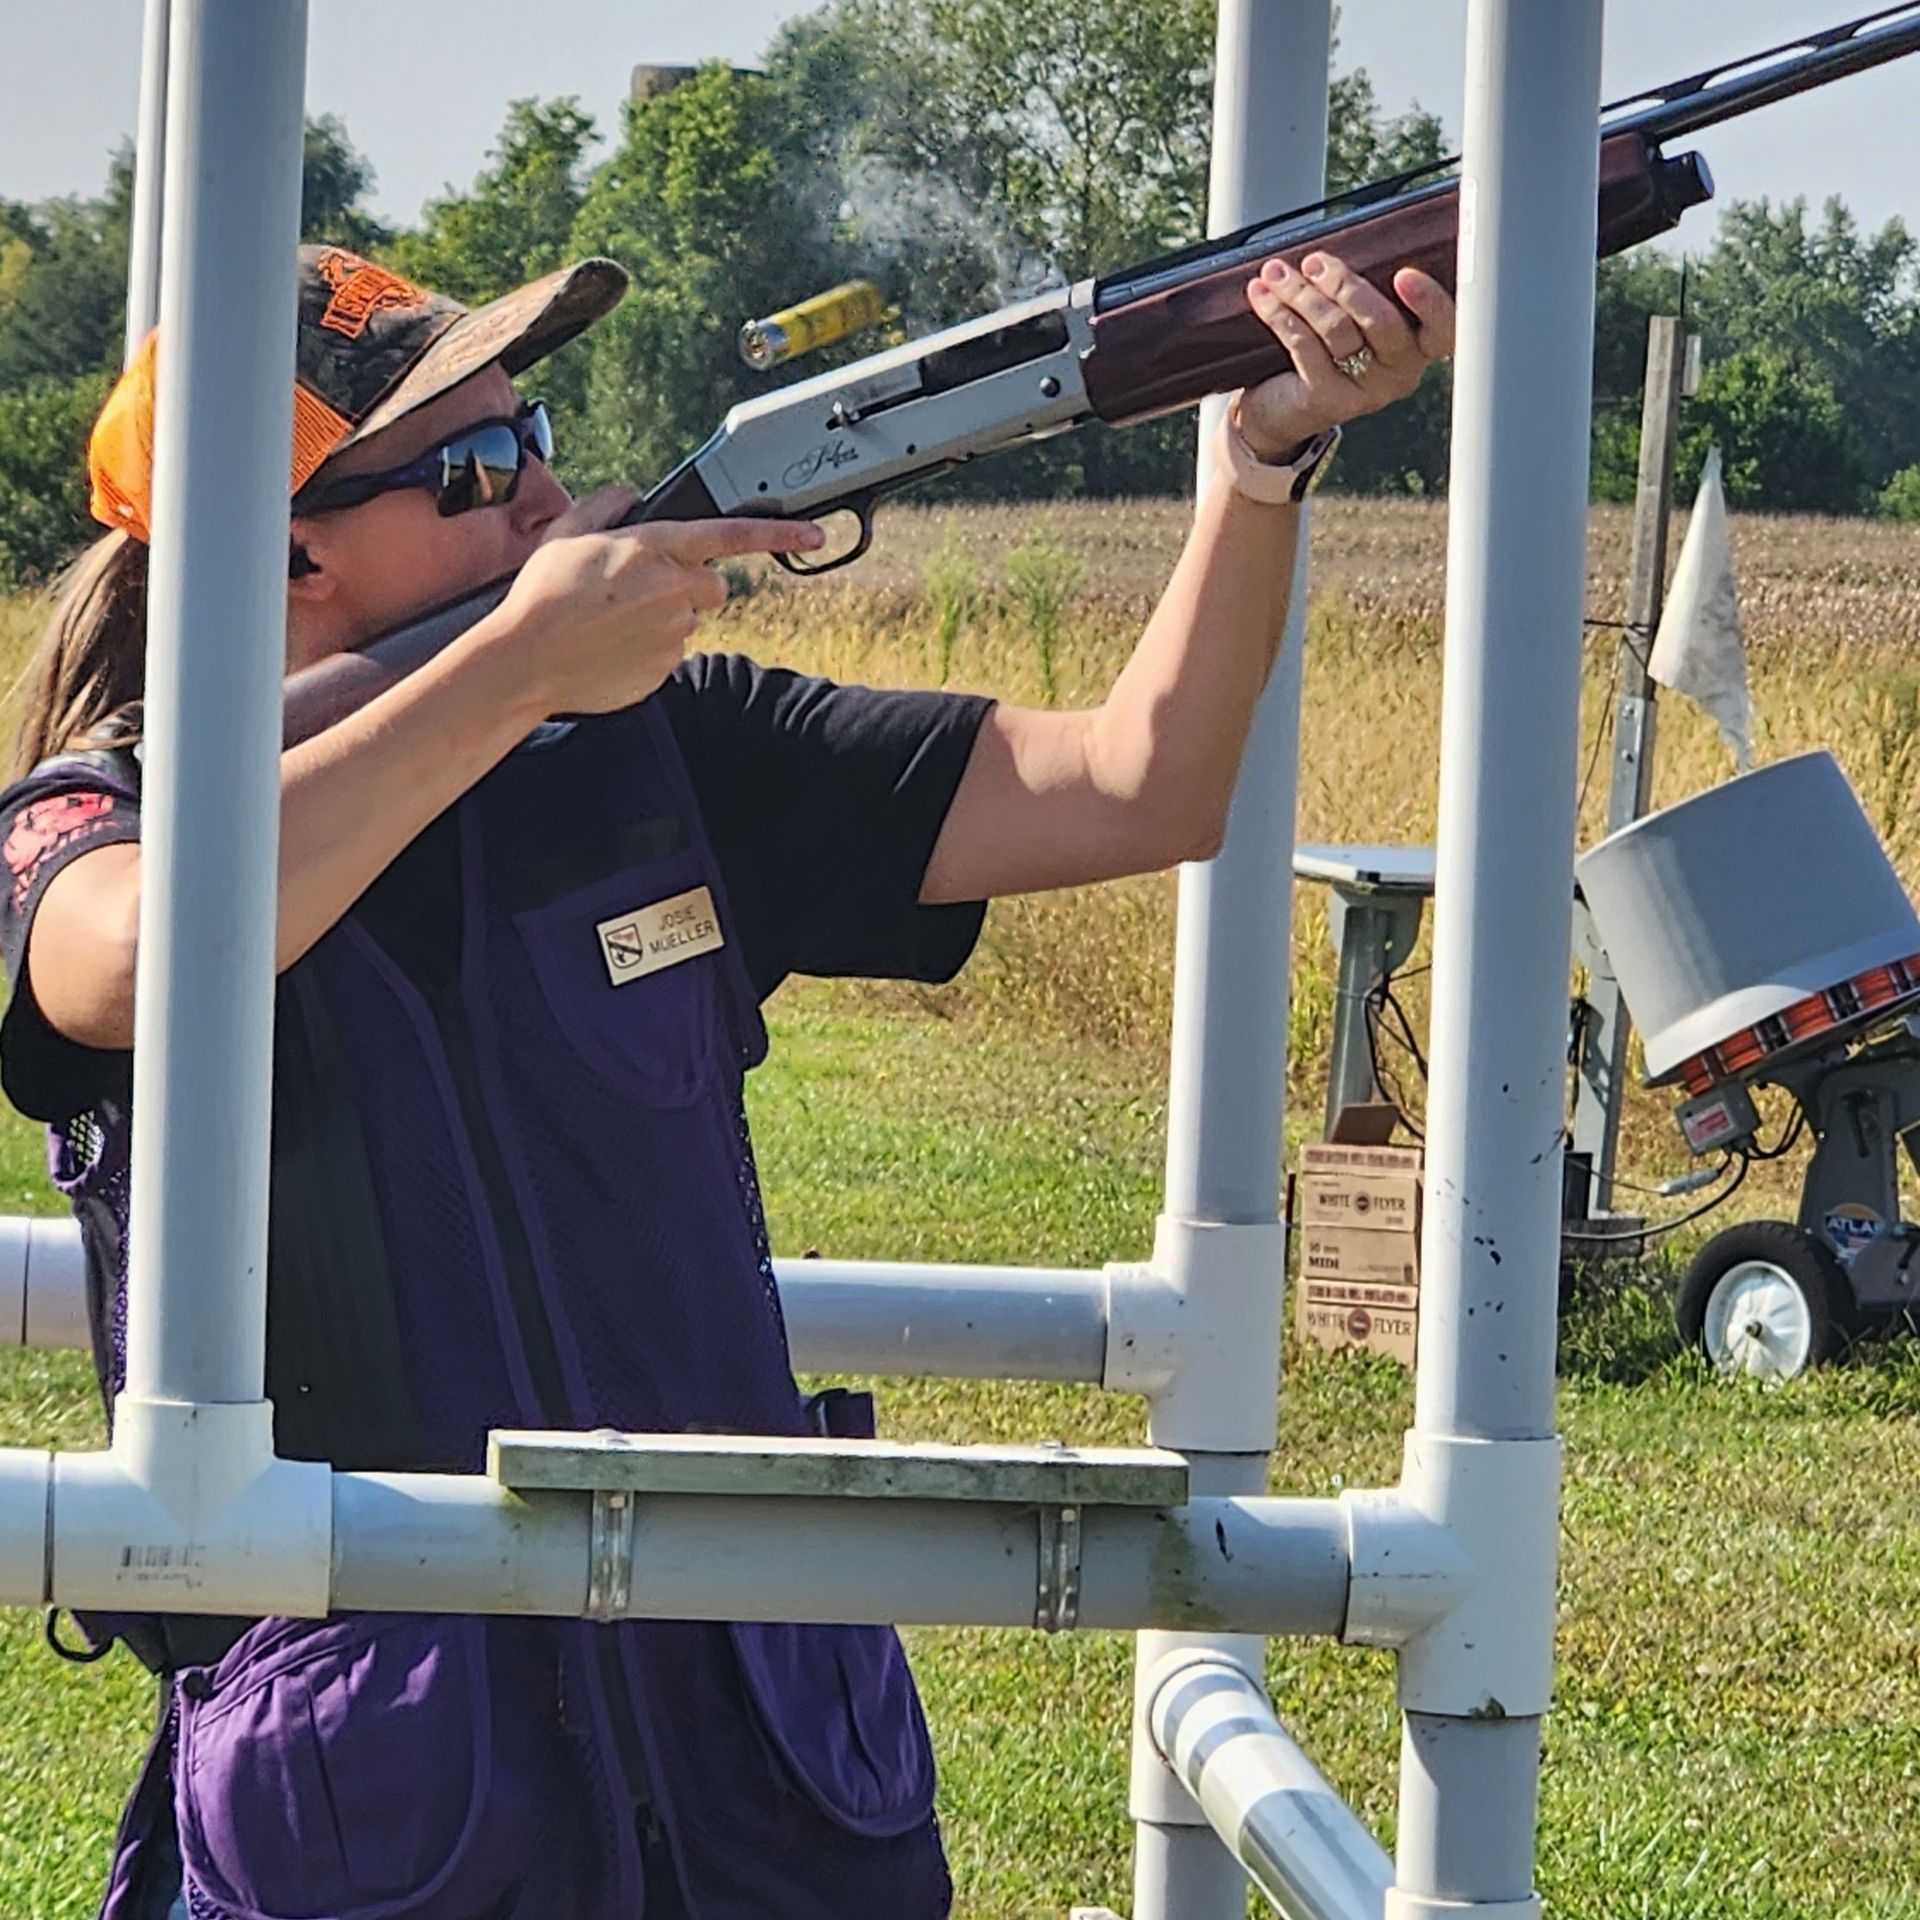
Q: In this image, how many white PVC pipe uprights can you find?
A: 4